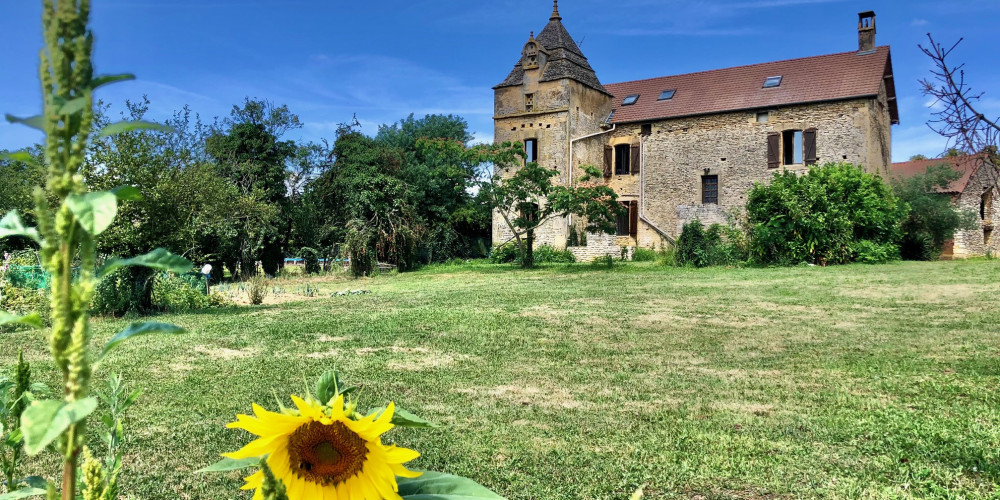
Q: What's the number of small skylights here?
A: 3